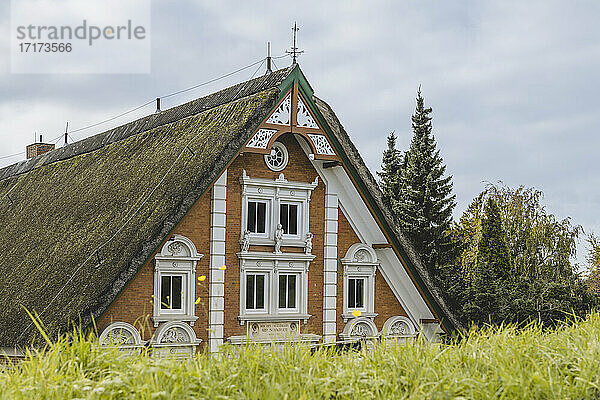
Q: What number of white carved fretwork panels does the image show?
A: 4